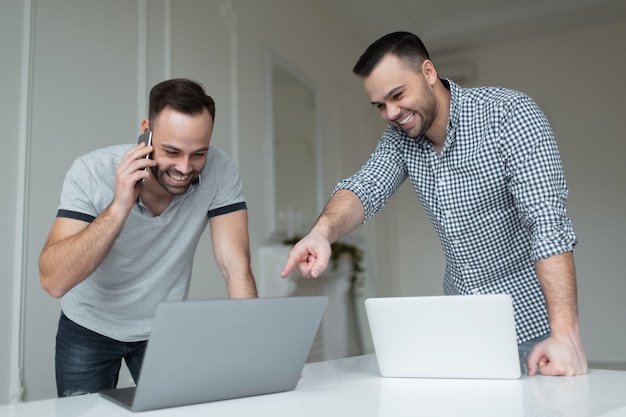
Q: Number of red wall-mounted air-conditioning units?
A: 0